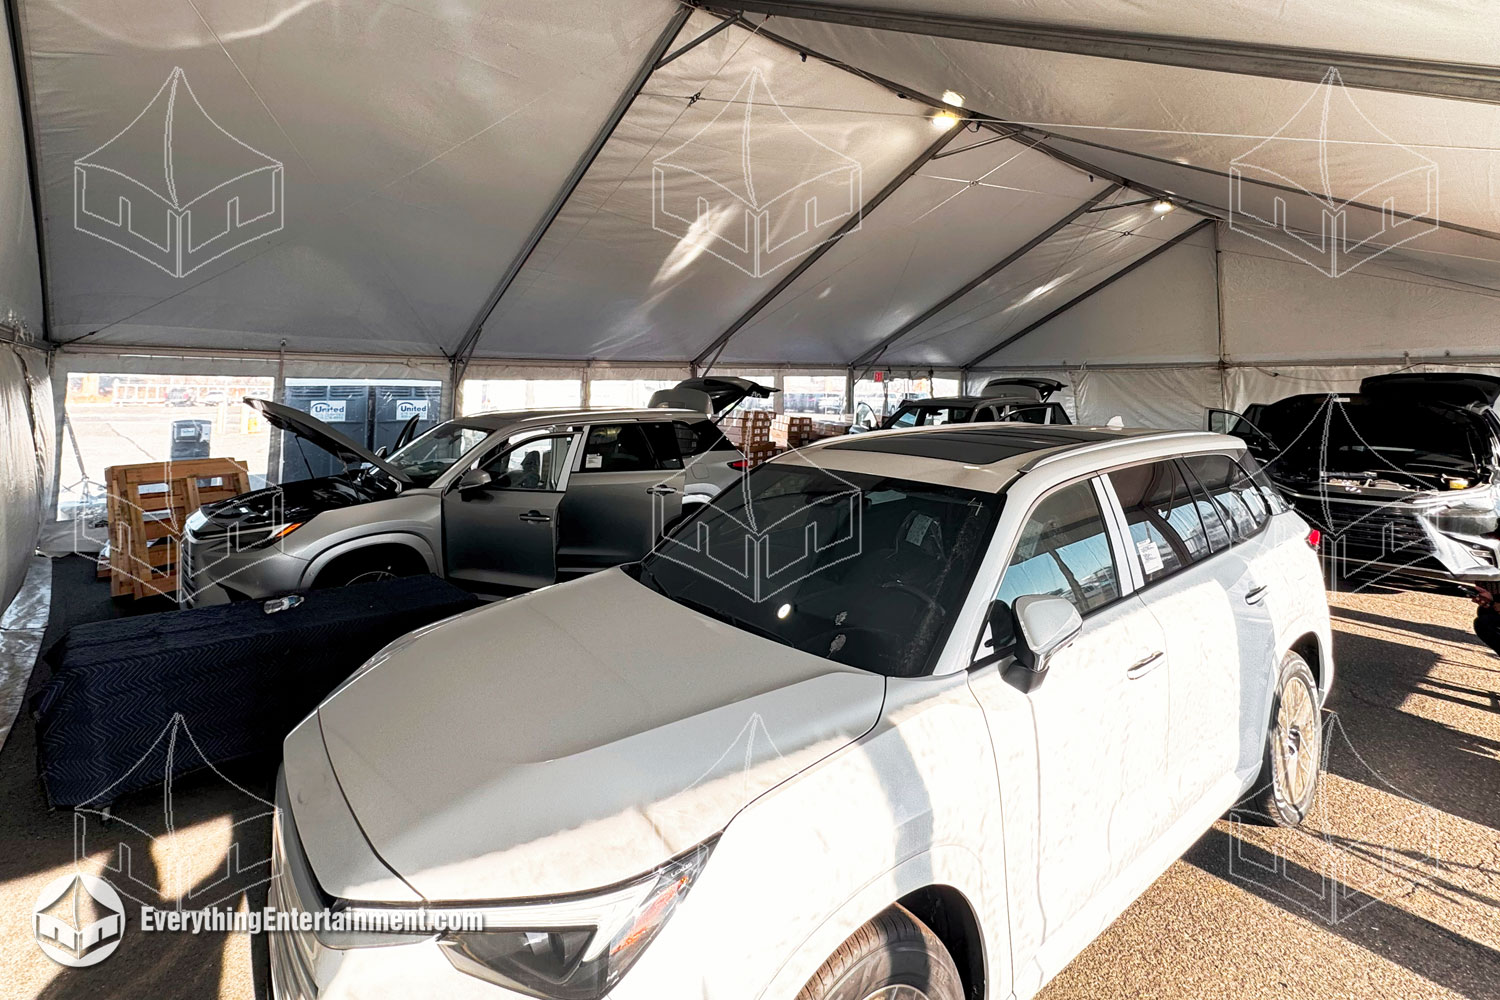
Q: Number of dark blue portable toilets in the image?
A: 2